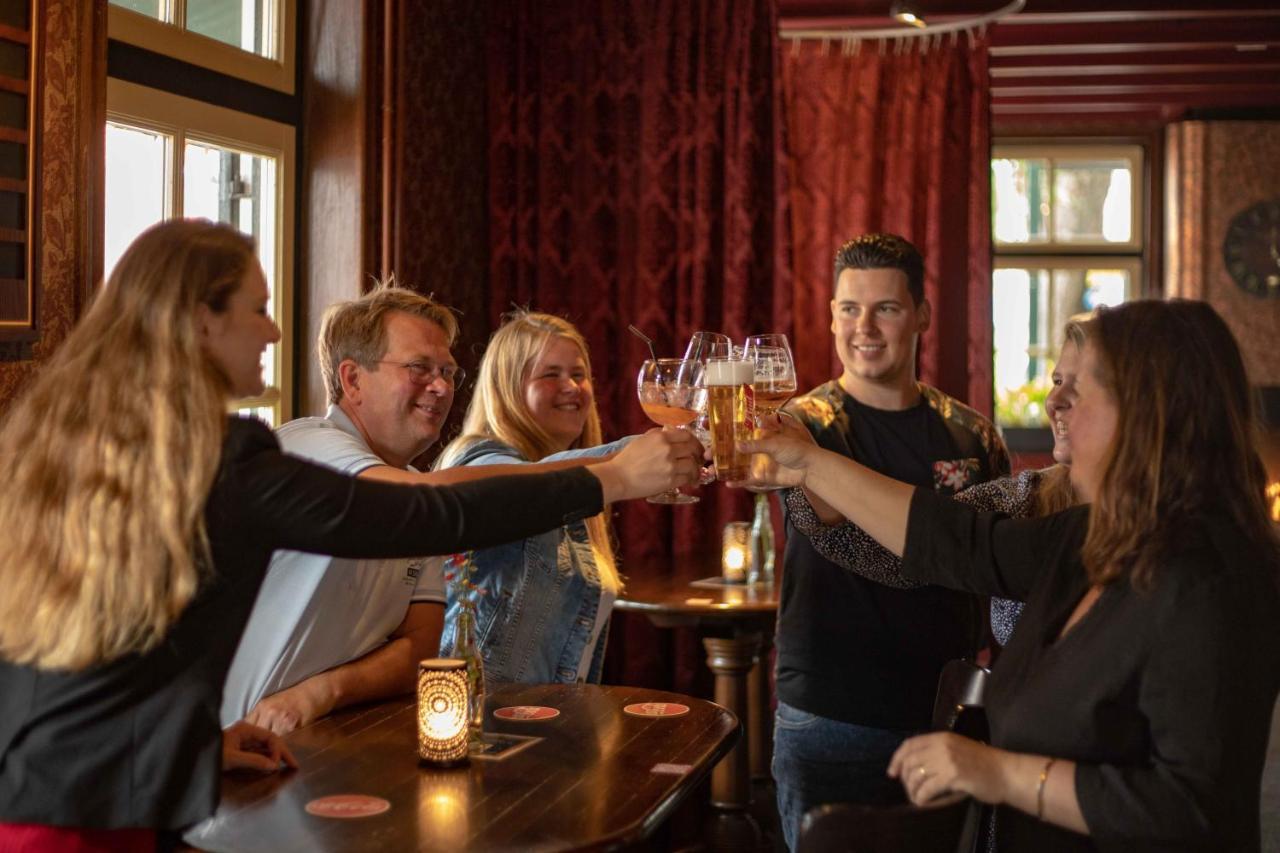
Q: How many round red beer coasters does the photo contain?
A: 3